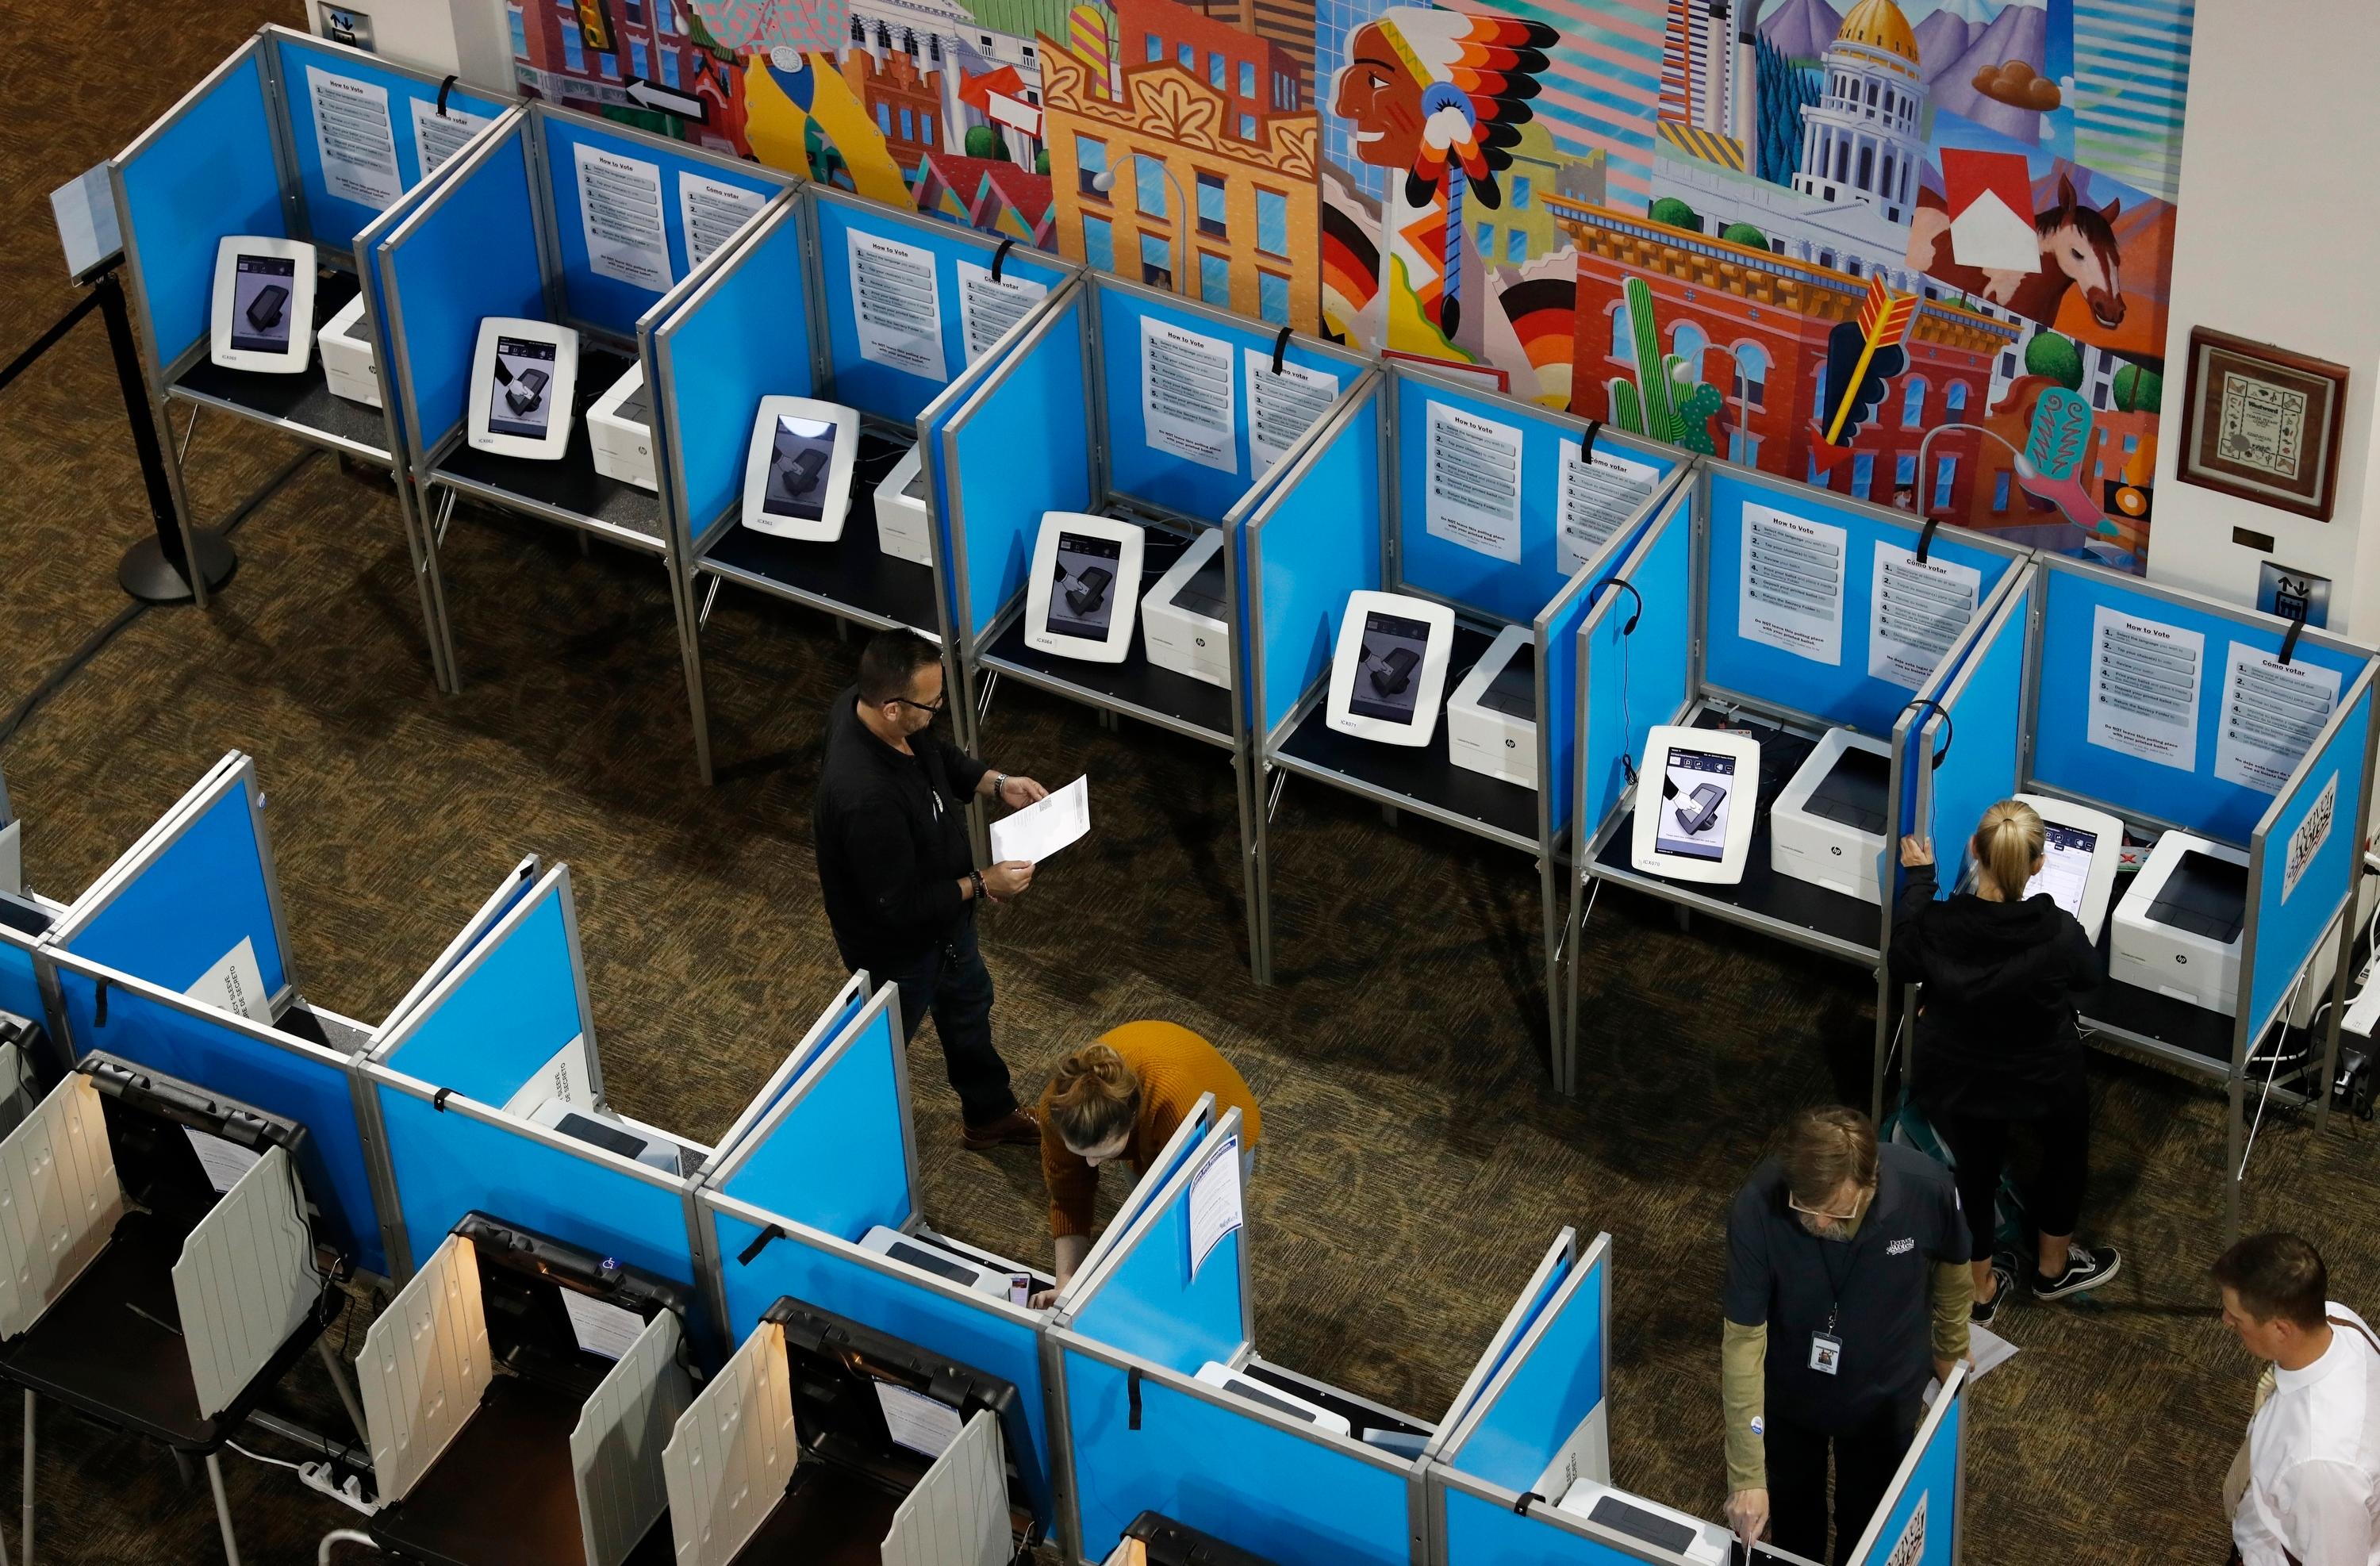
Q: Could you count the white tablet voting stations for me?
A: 7